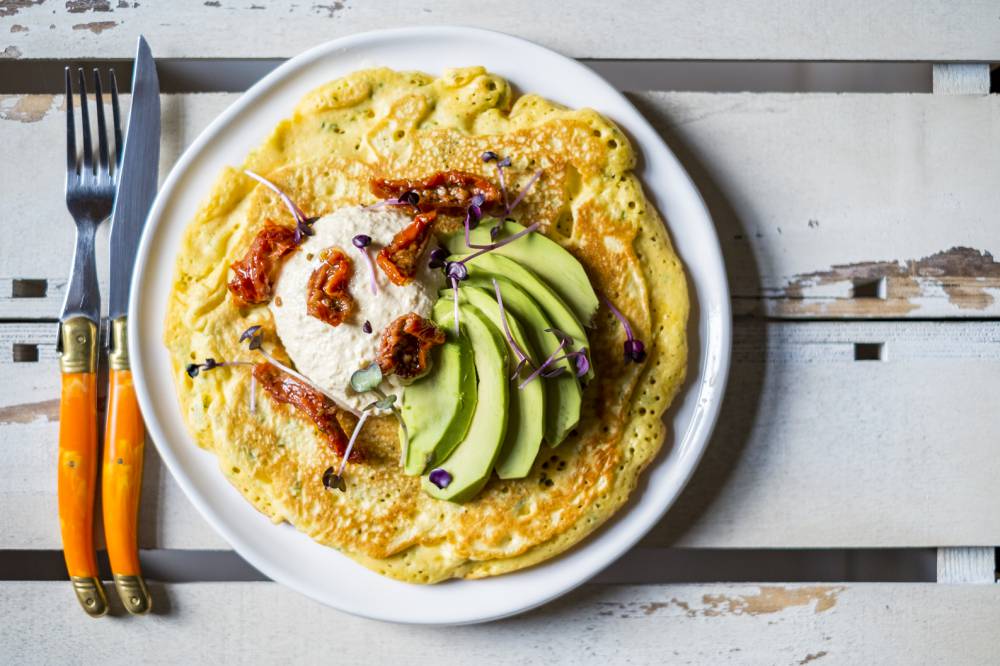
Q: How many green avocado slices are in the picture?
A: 6